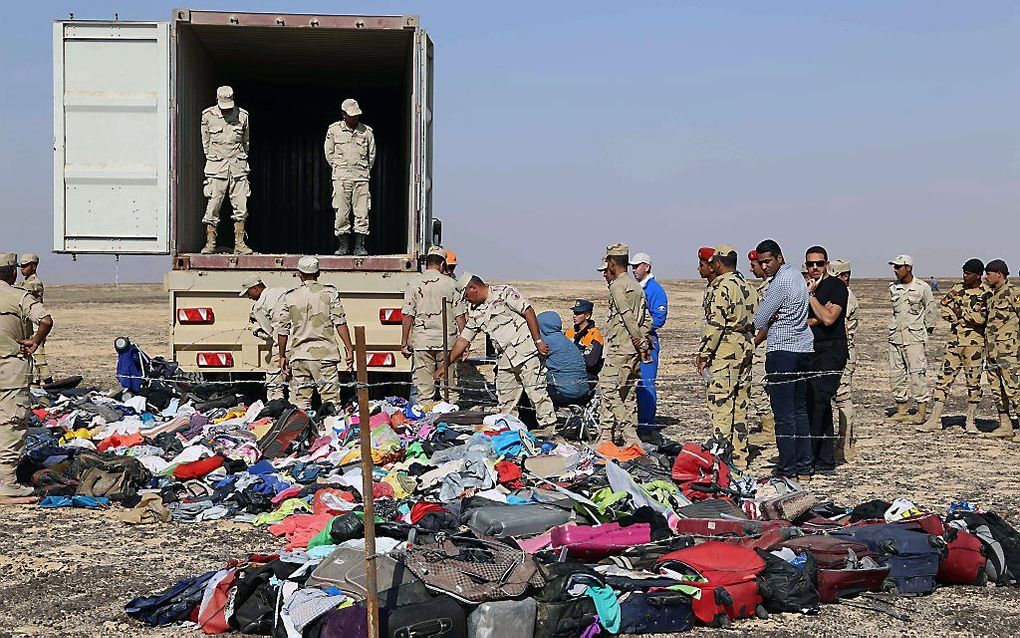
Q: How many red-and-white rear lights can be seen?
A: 4